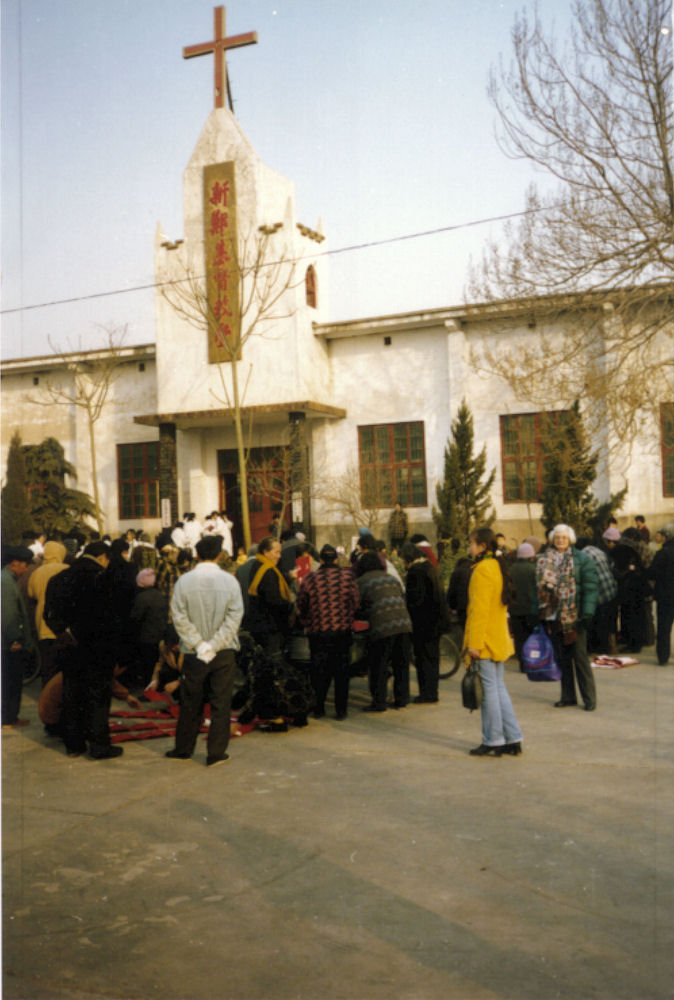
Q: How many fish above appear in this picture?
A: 0